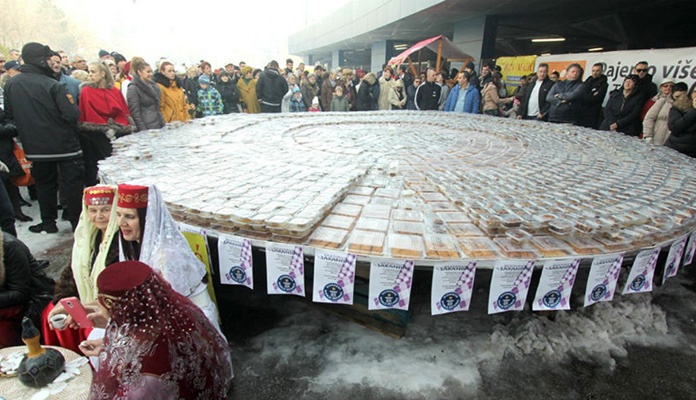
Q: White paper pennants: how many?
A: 11